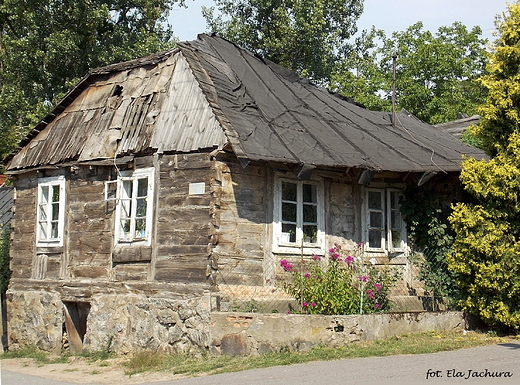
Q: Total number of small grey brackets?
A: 4